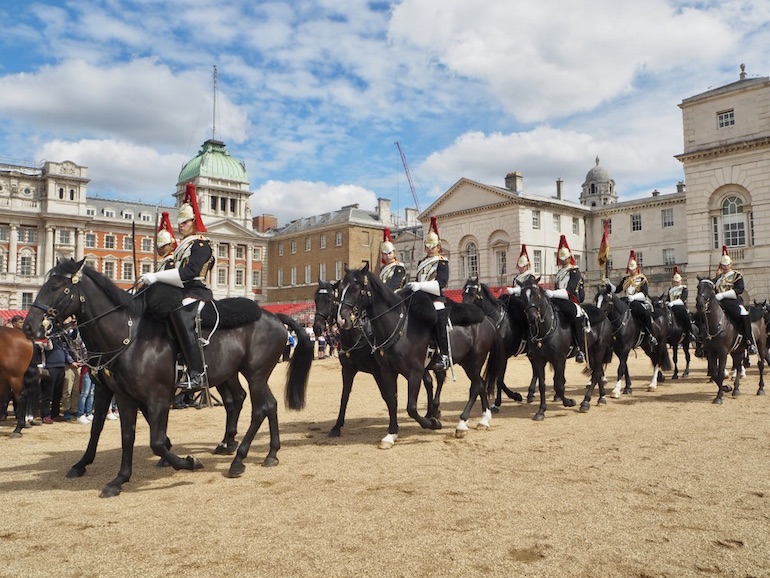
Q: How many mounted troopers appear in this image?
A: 9